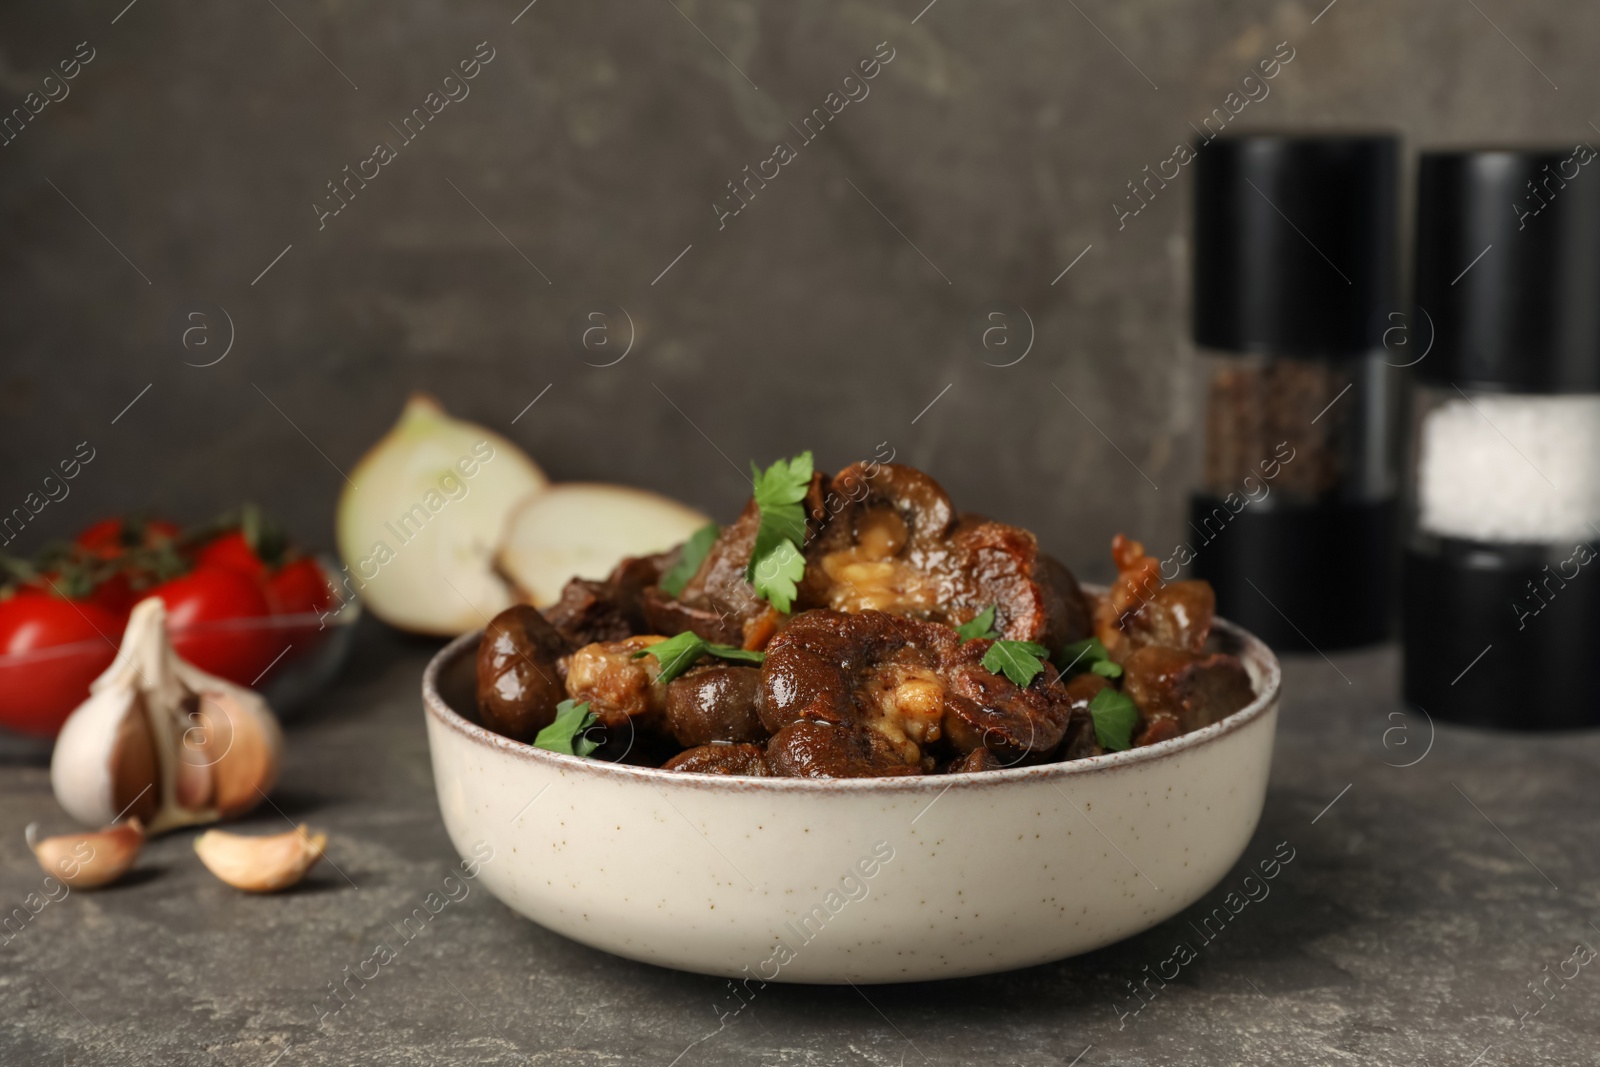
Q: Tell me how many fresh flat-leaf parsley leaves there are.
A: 8